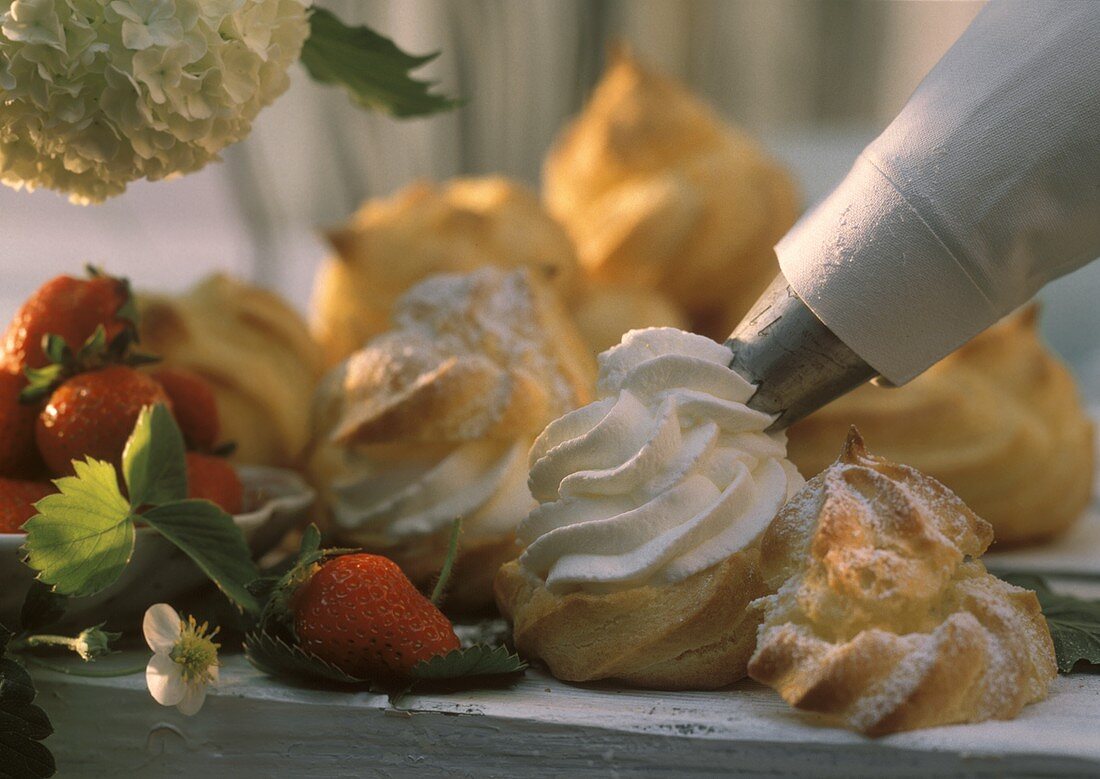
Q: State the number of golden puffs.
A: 7